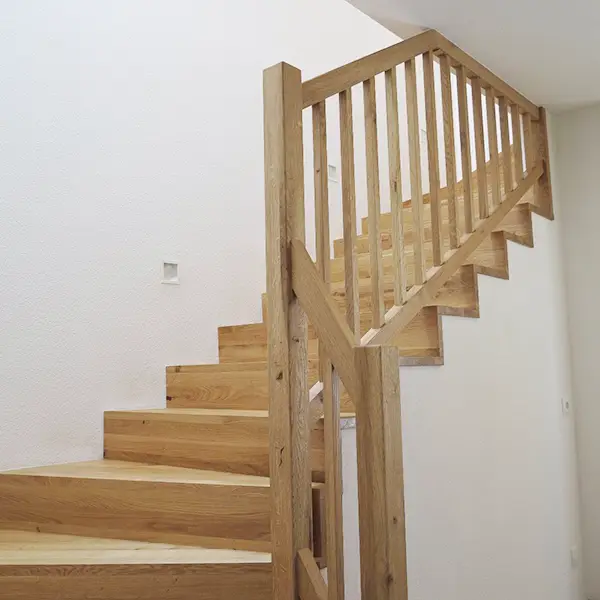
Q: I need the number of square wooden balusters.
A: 14